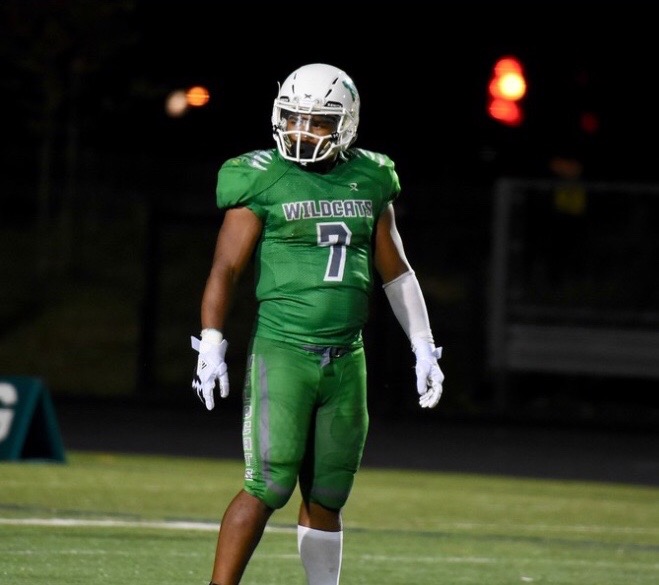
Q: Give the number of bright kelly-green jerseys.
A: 1